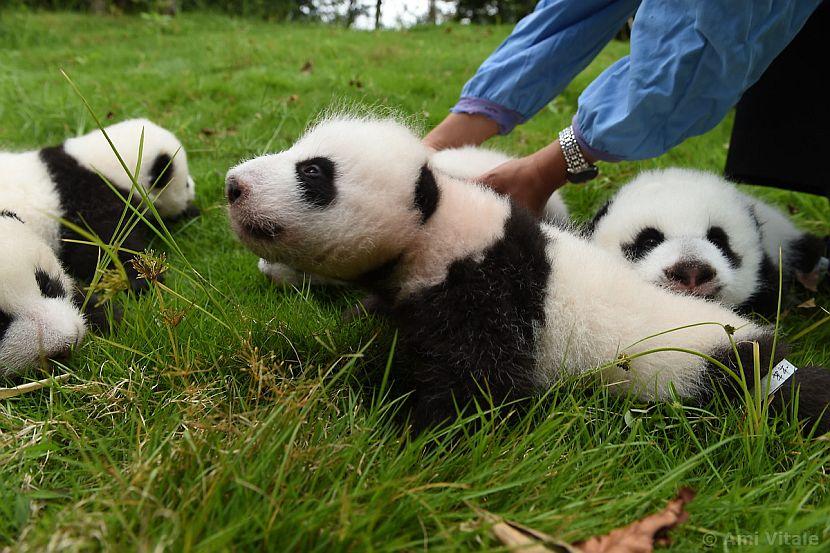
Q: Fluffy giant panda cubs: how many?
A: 5